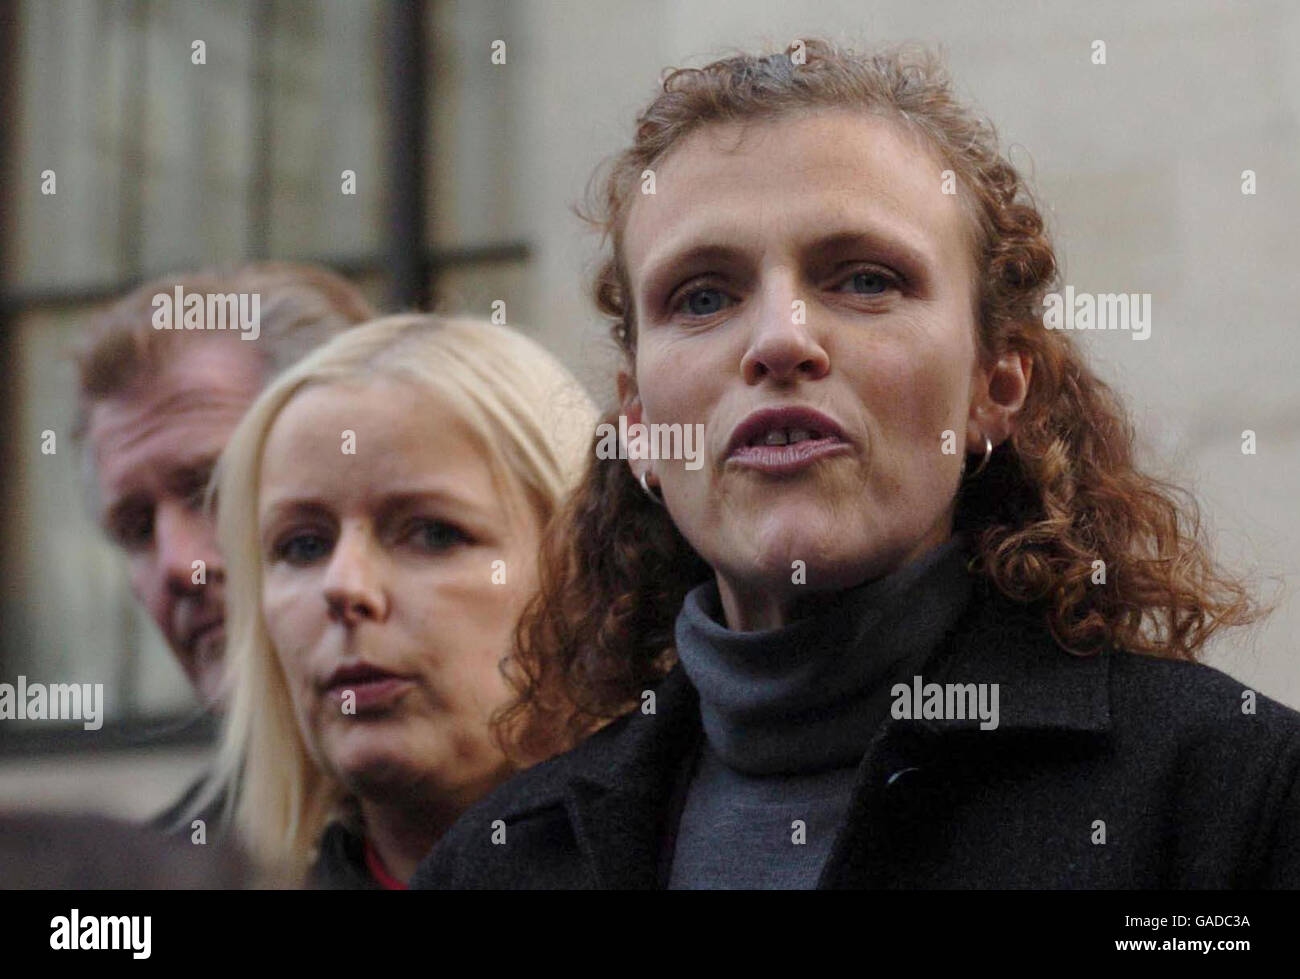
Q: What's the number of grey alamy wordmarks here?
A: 5